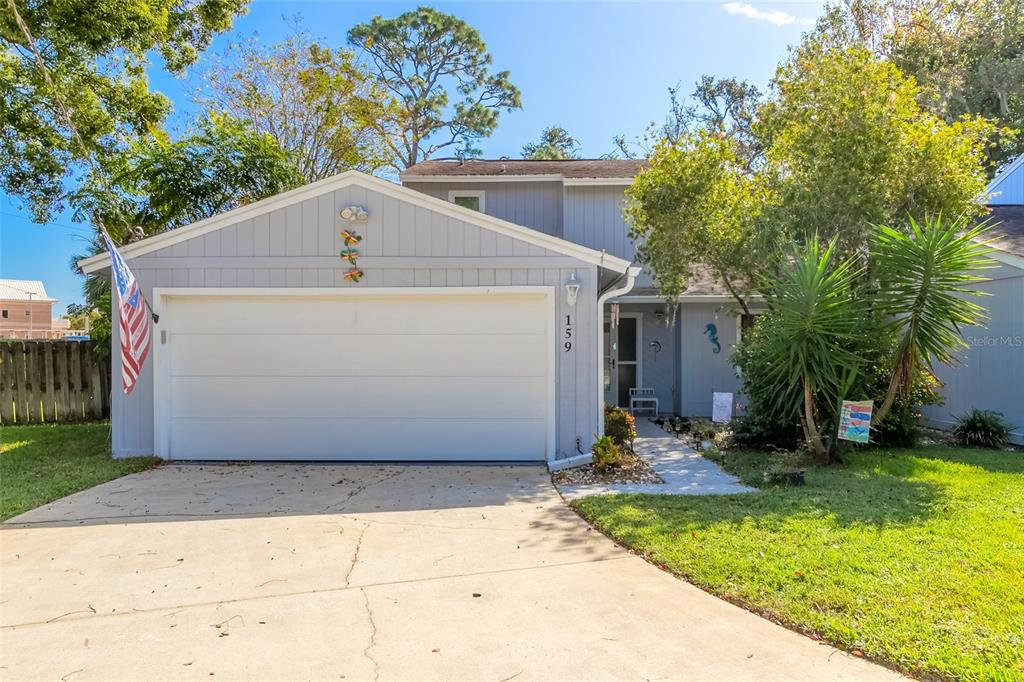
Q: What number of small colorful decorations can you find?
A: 3